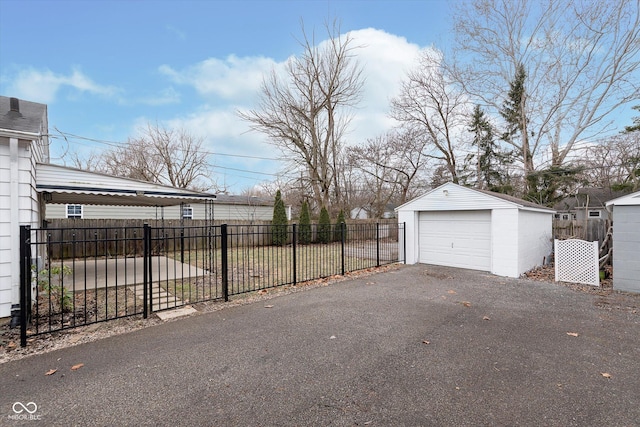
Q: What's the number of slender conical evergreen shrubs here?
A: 4